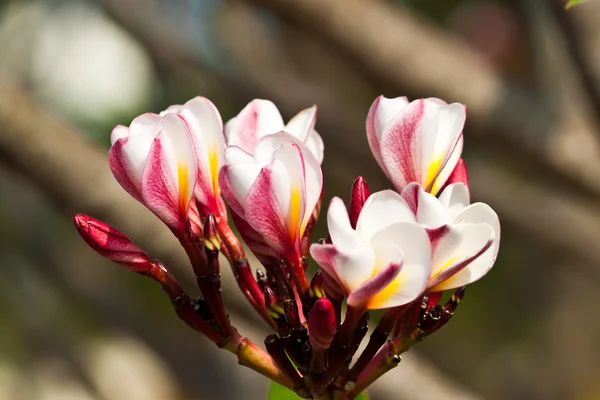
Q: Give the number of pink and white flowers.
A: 7